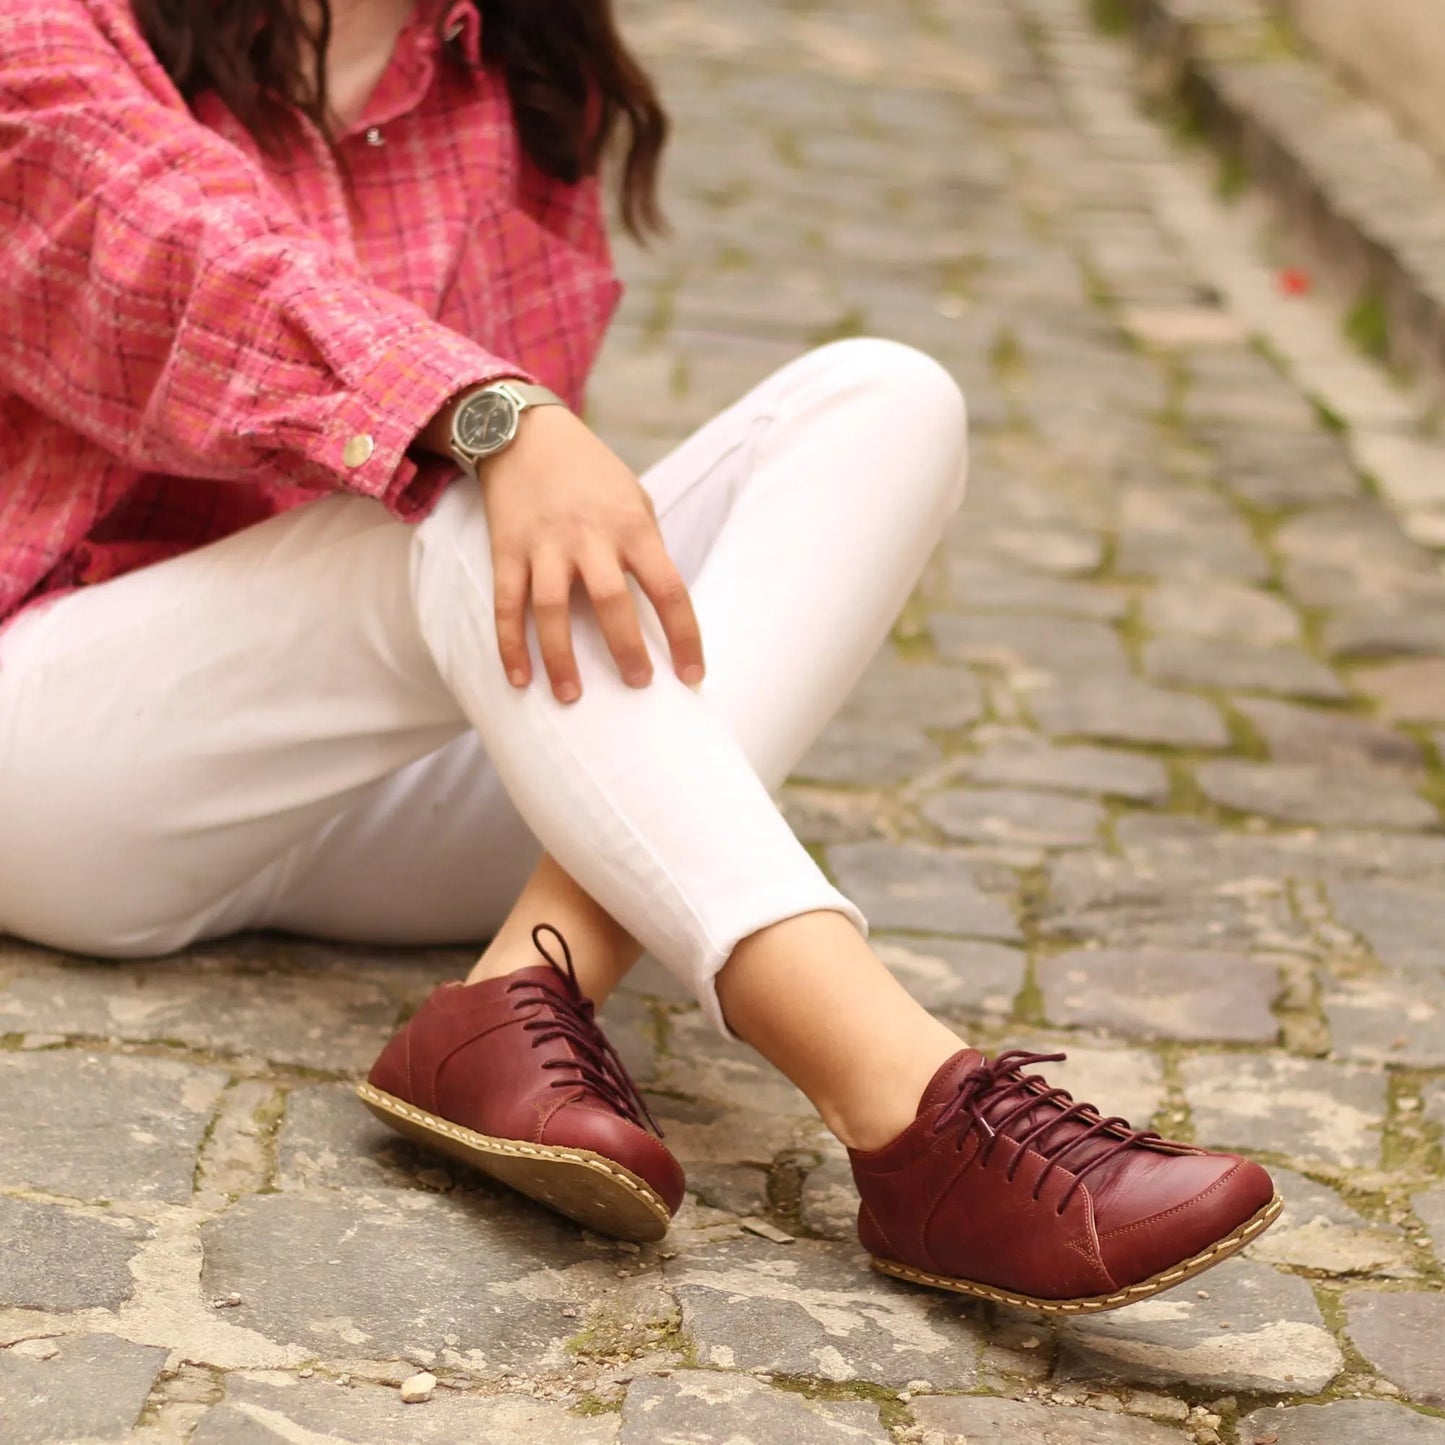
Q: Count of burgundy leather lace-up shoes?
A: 2